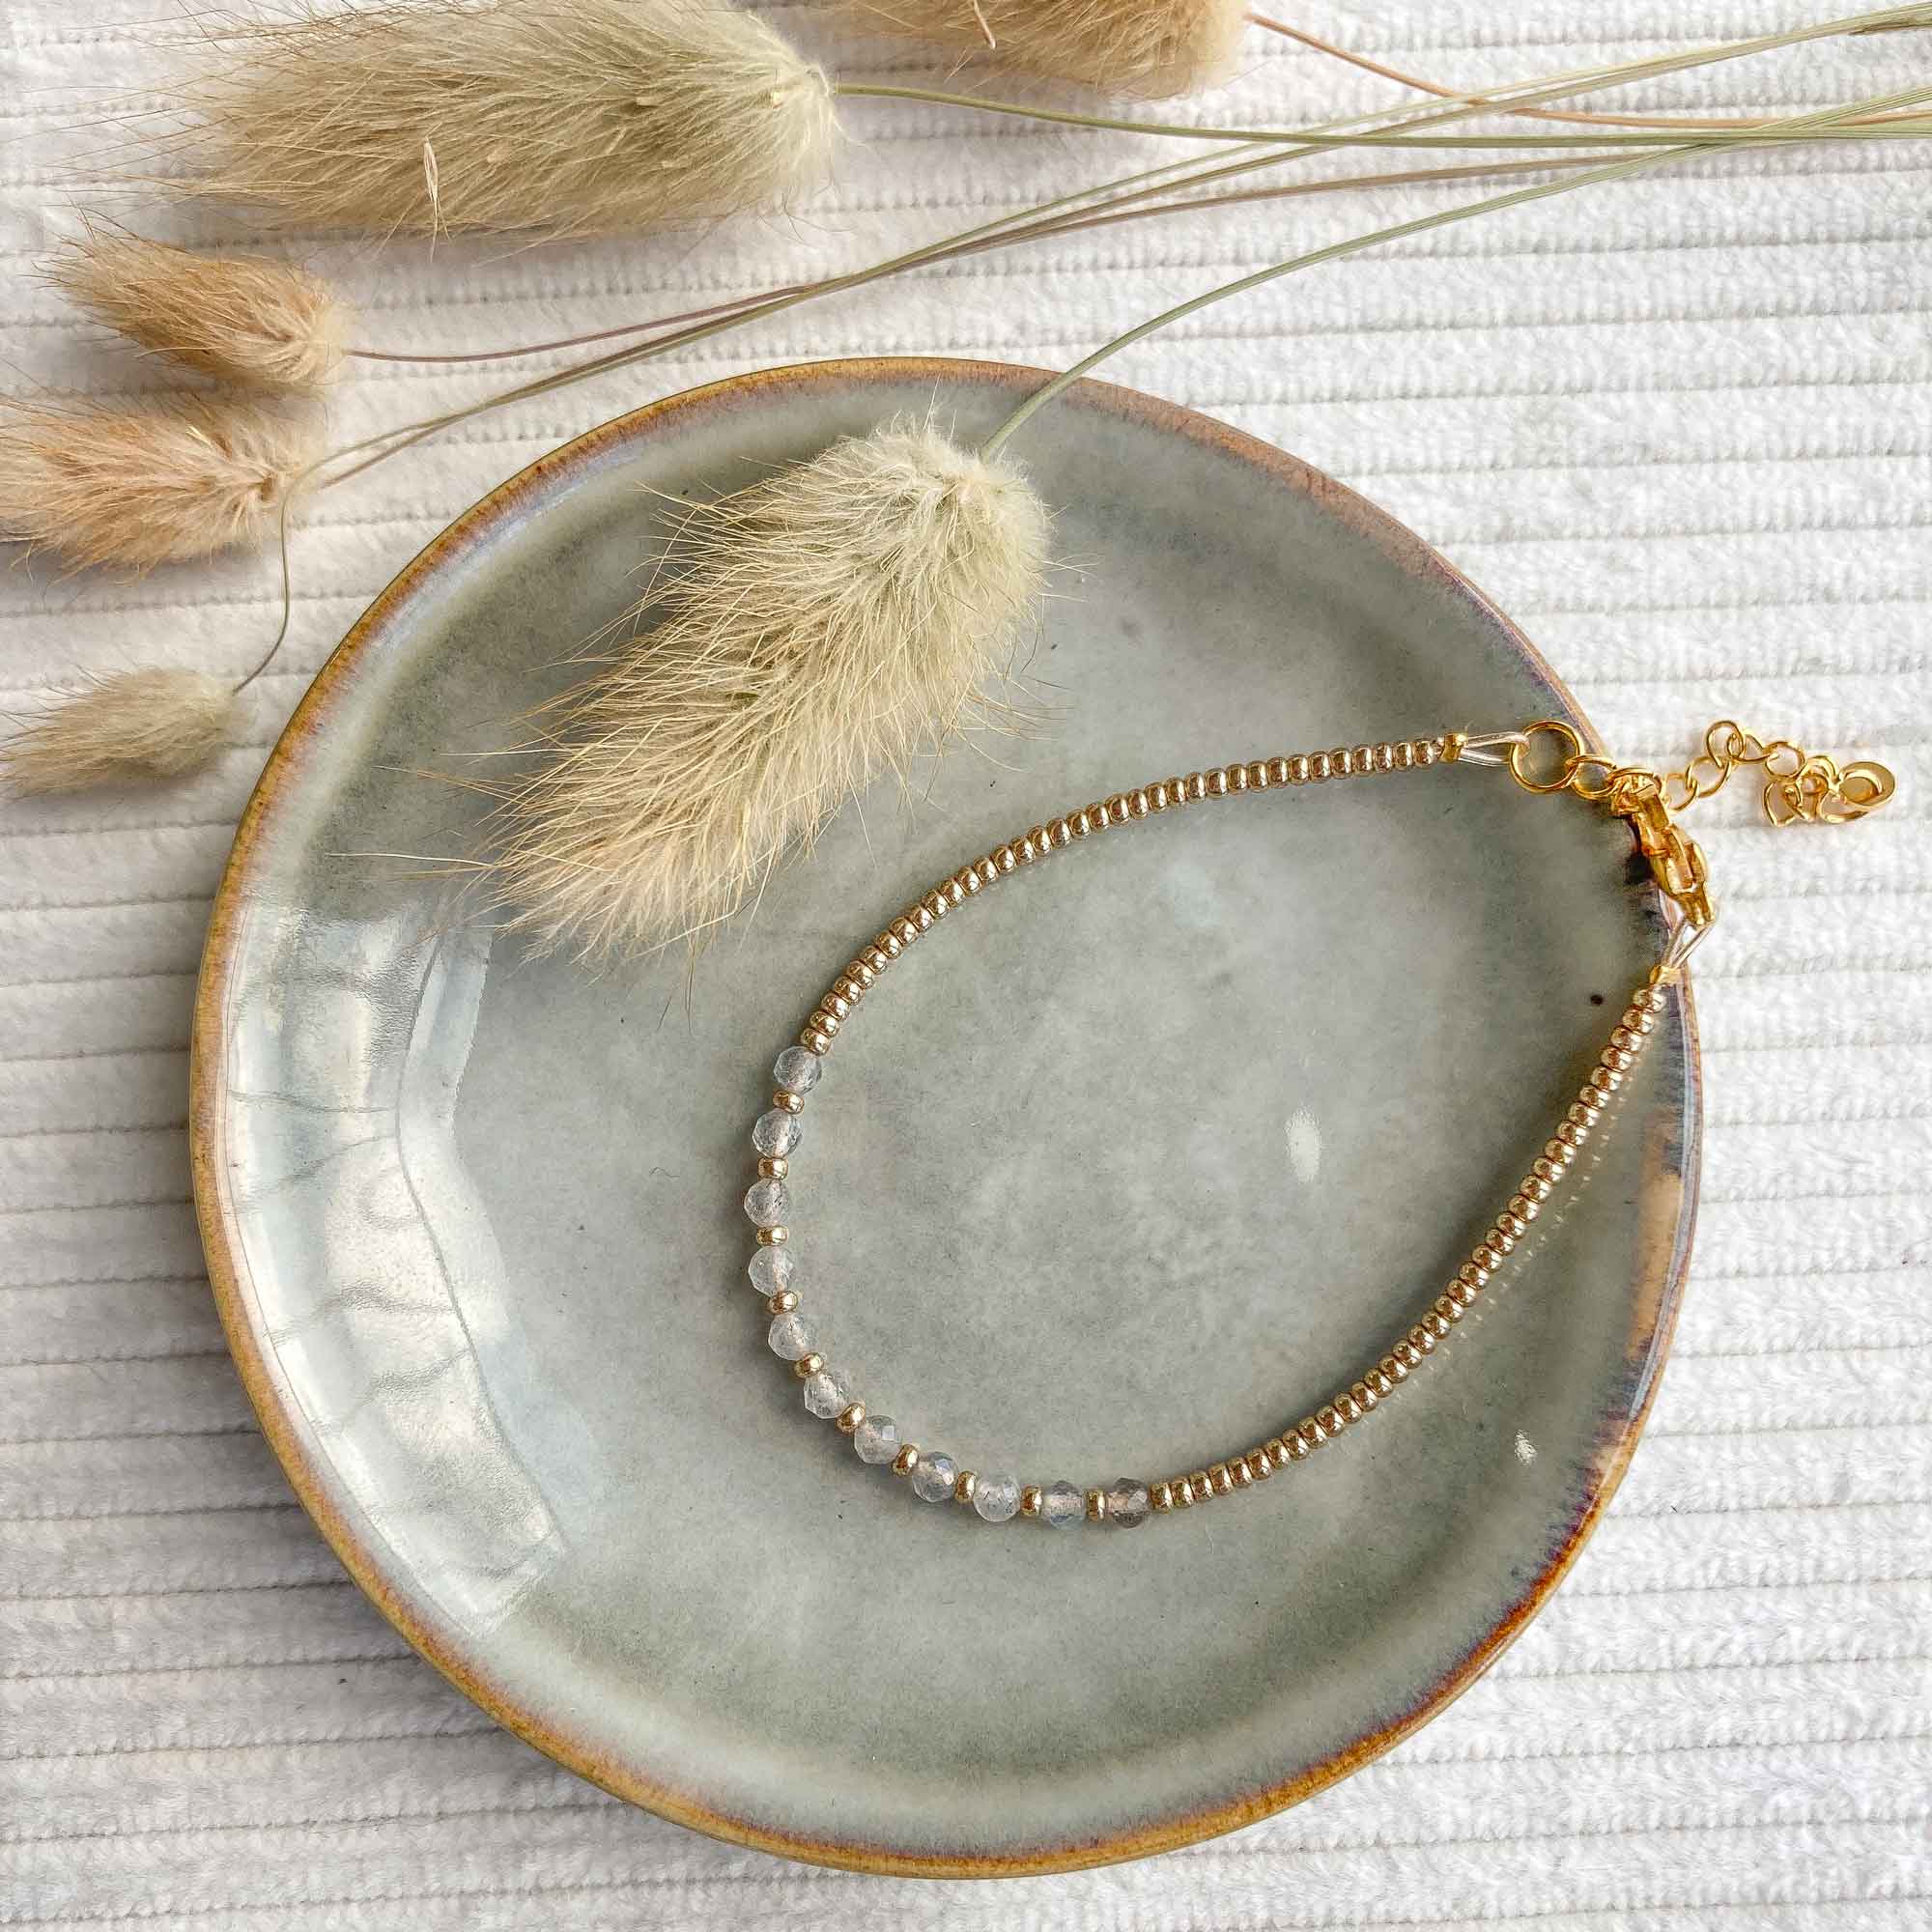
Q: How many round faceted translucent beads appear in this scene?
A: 11